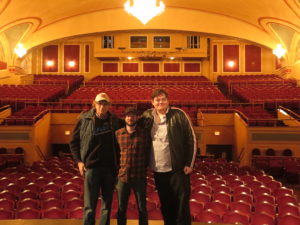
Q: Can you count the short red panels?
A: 5